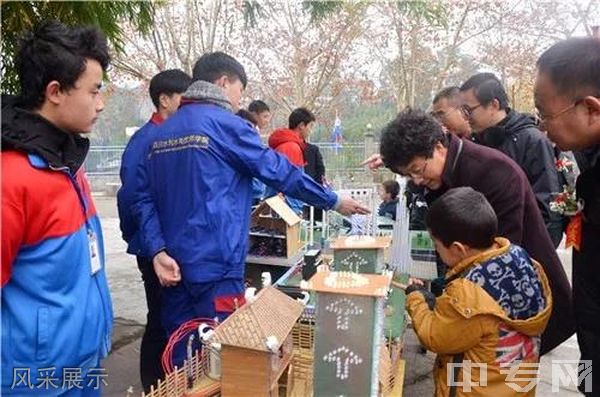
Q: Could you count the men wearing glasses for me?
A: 3